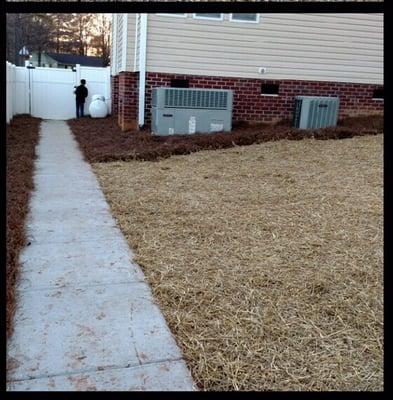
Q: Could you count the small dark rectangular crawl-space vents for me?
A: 3